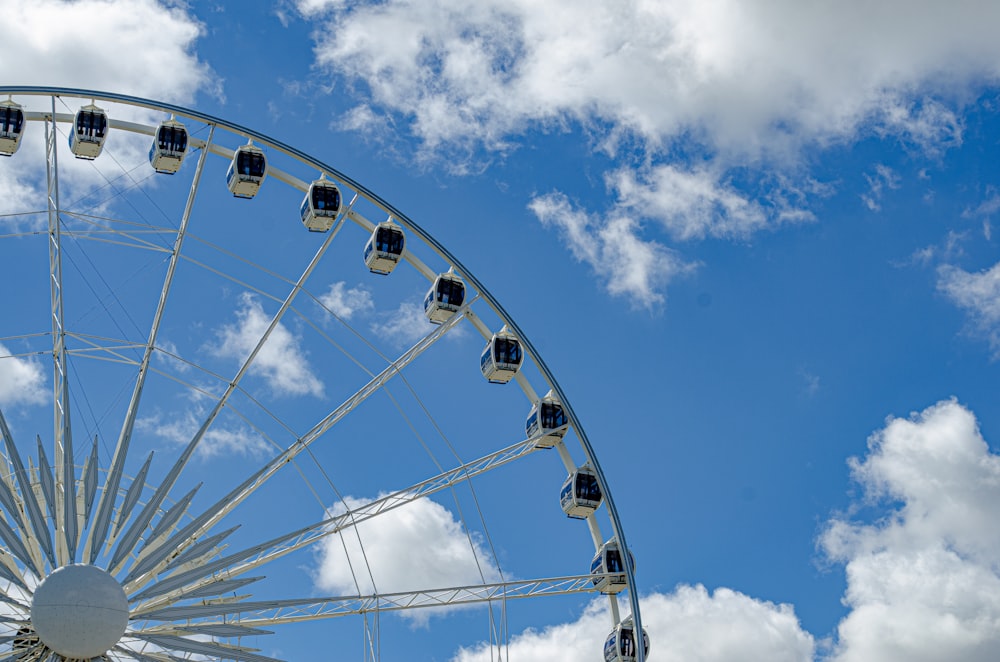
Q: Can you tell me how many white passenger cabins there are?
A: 12